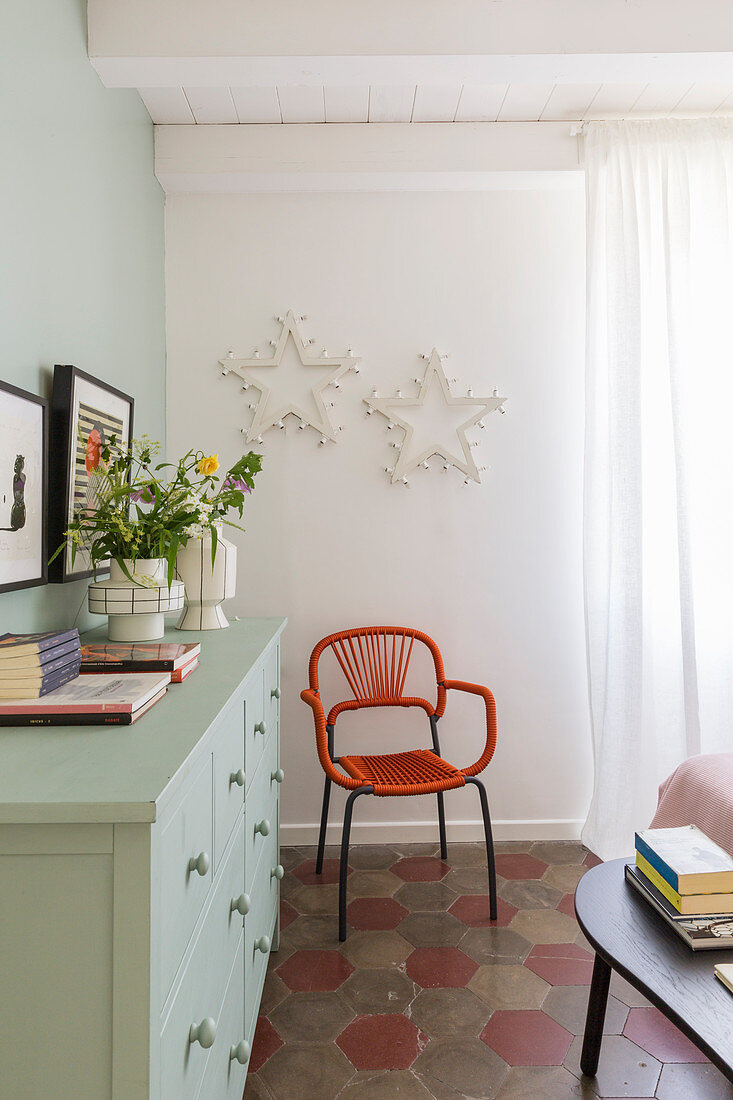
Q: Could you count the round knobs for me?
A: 11